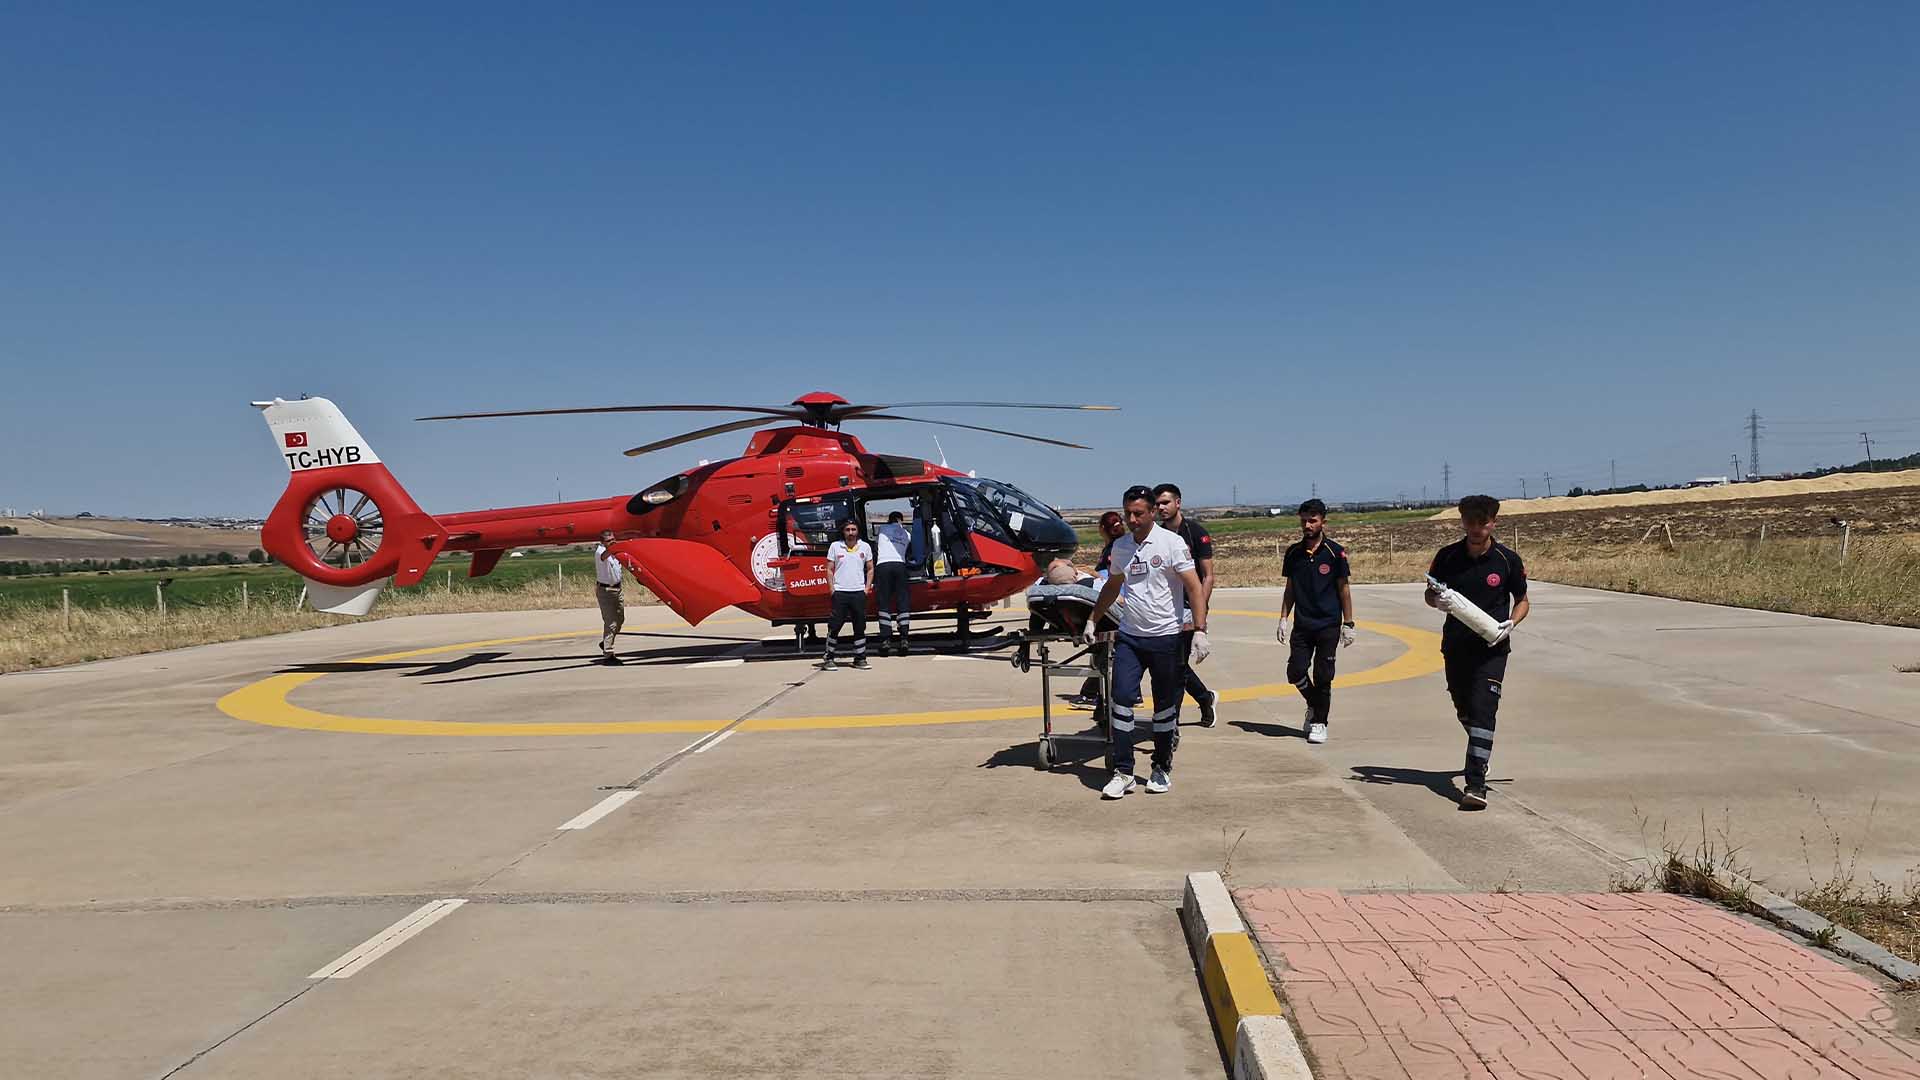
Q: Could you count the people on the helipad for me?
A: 9